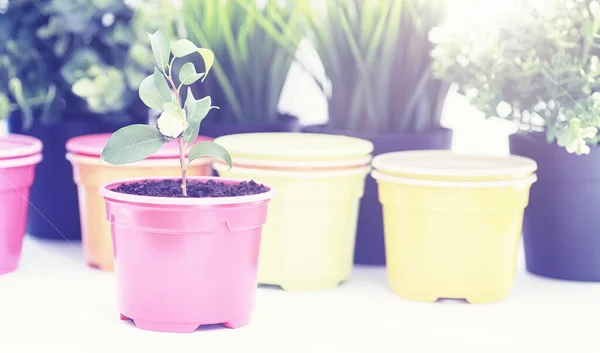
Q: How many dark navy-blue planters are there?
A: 4